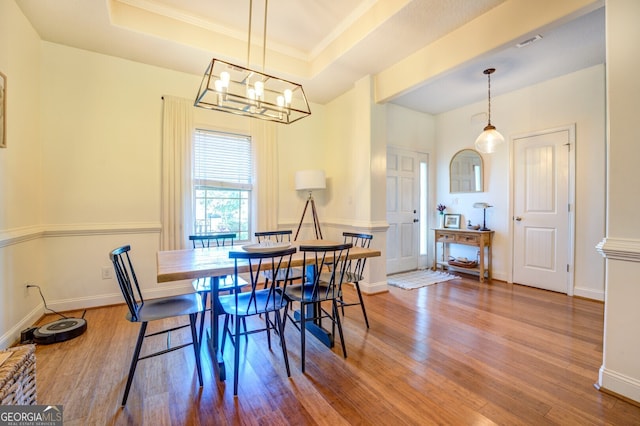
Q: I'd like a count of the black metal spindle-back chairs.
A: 6